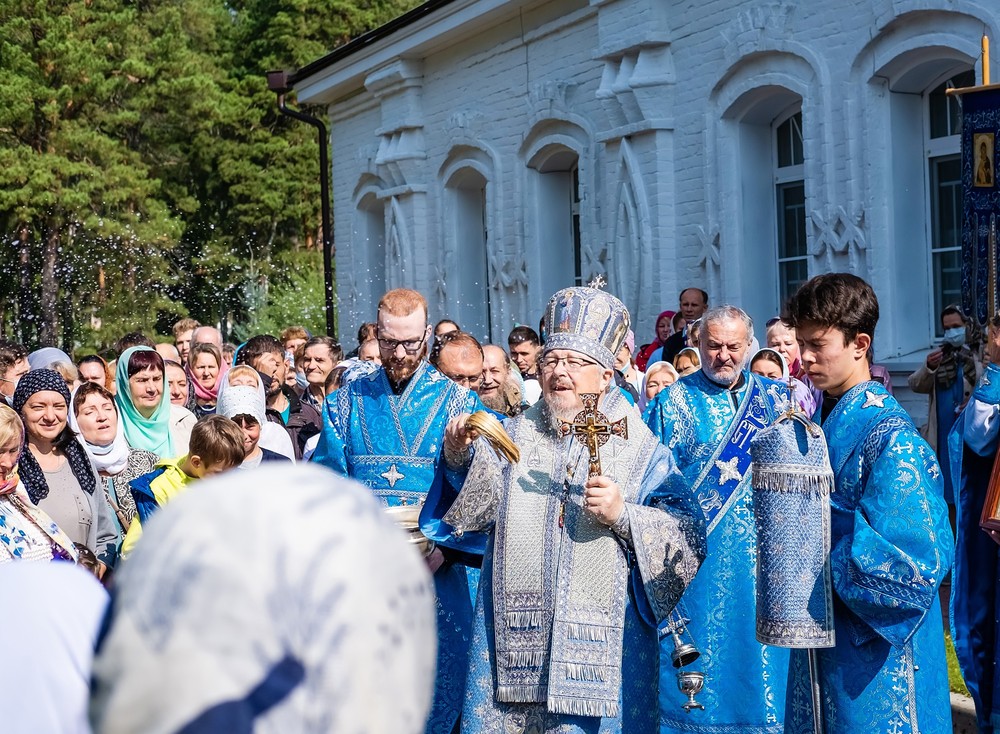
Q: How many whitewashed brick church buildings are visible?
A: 1